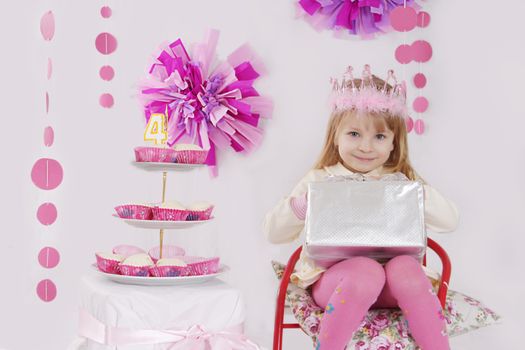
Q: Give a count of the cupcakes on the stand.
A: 11